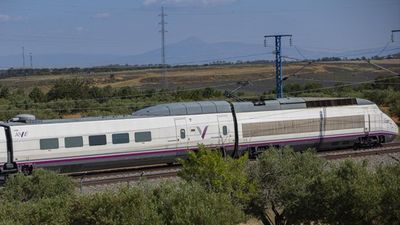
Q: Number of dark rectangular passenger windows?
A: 5